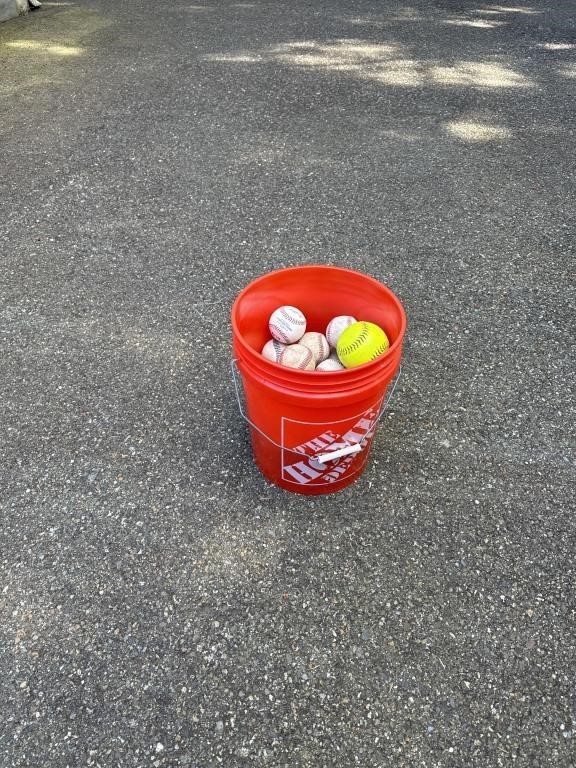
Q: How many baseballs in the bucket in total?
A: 6